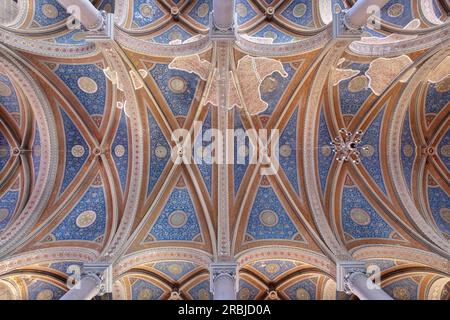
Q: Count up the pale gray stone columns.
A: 6